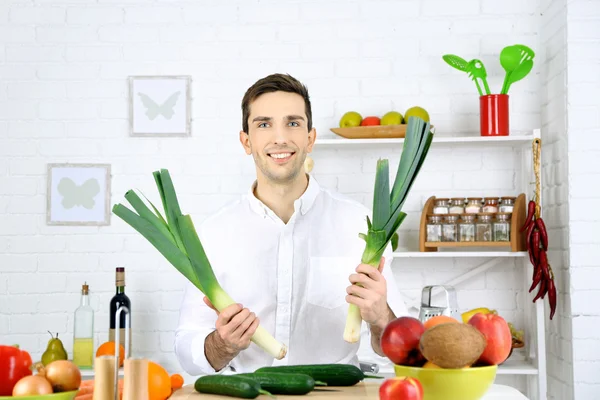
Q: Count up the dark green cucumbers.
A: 3